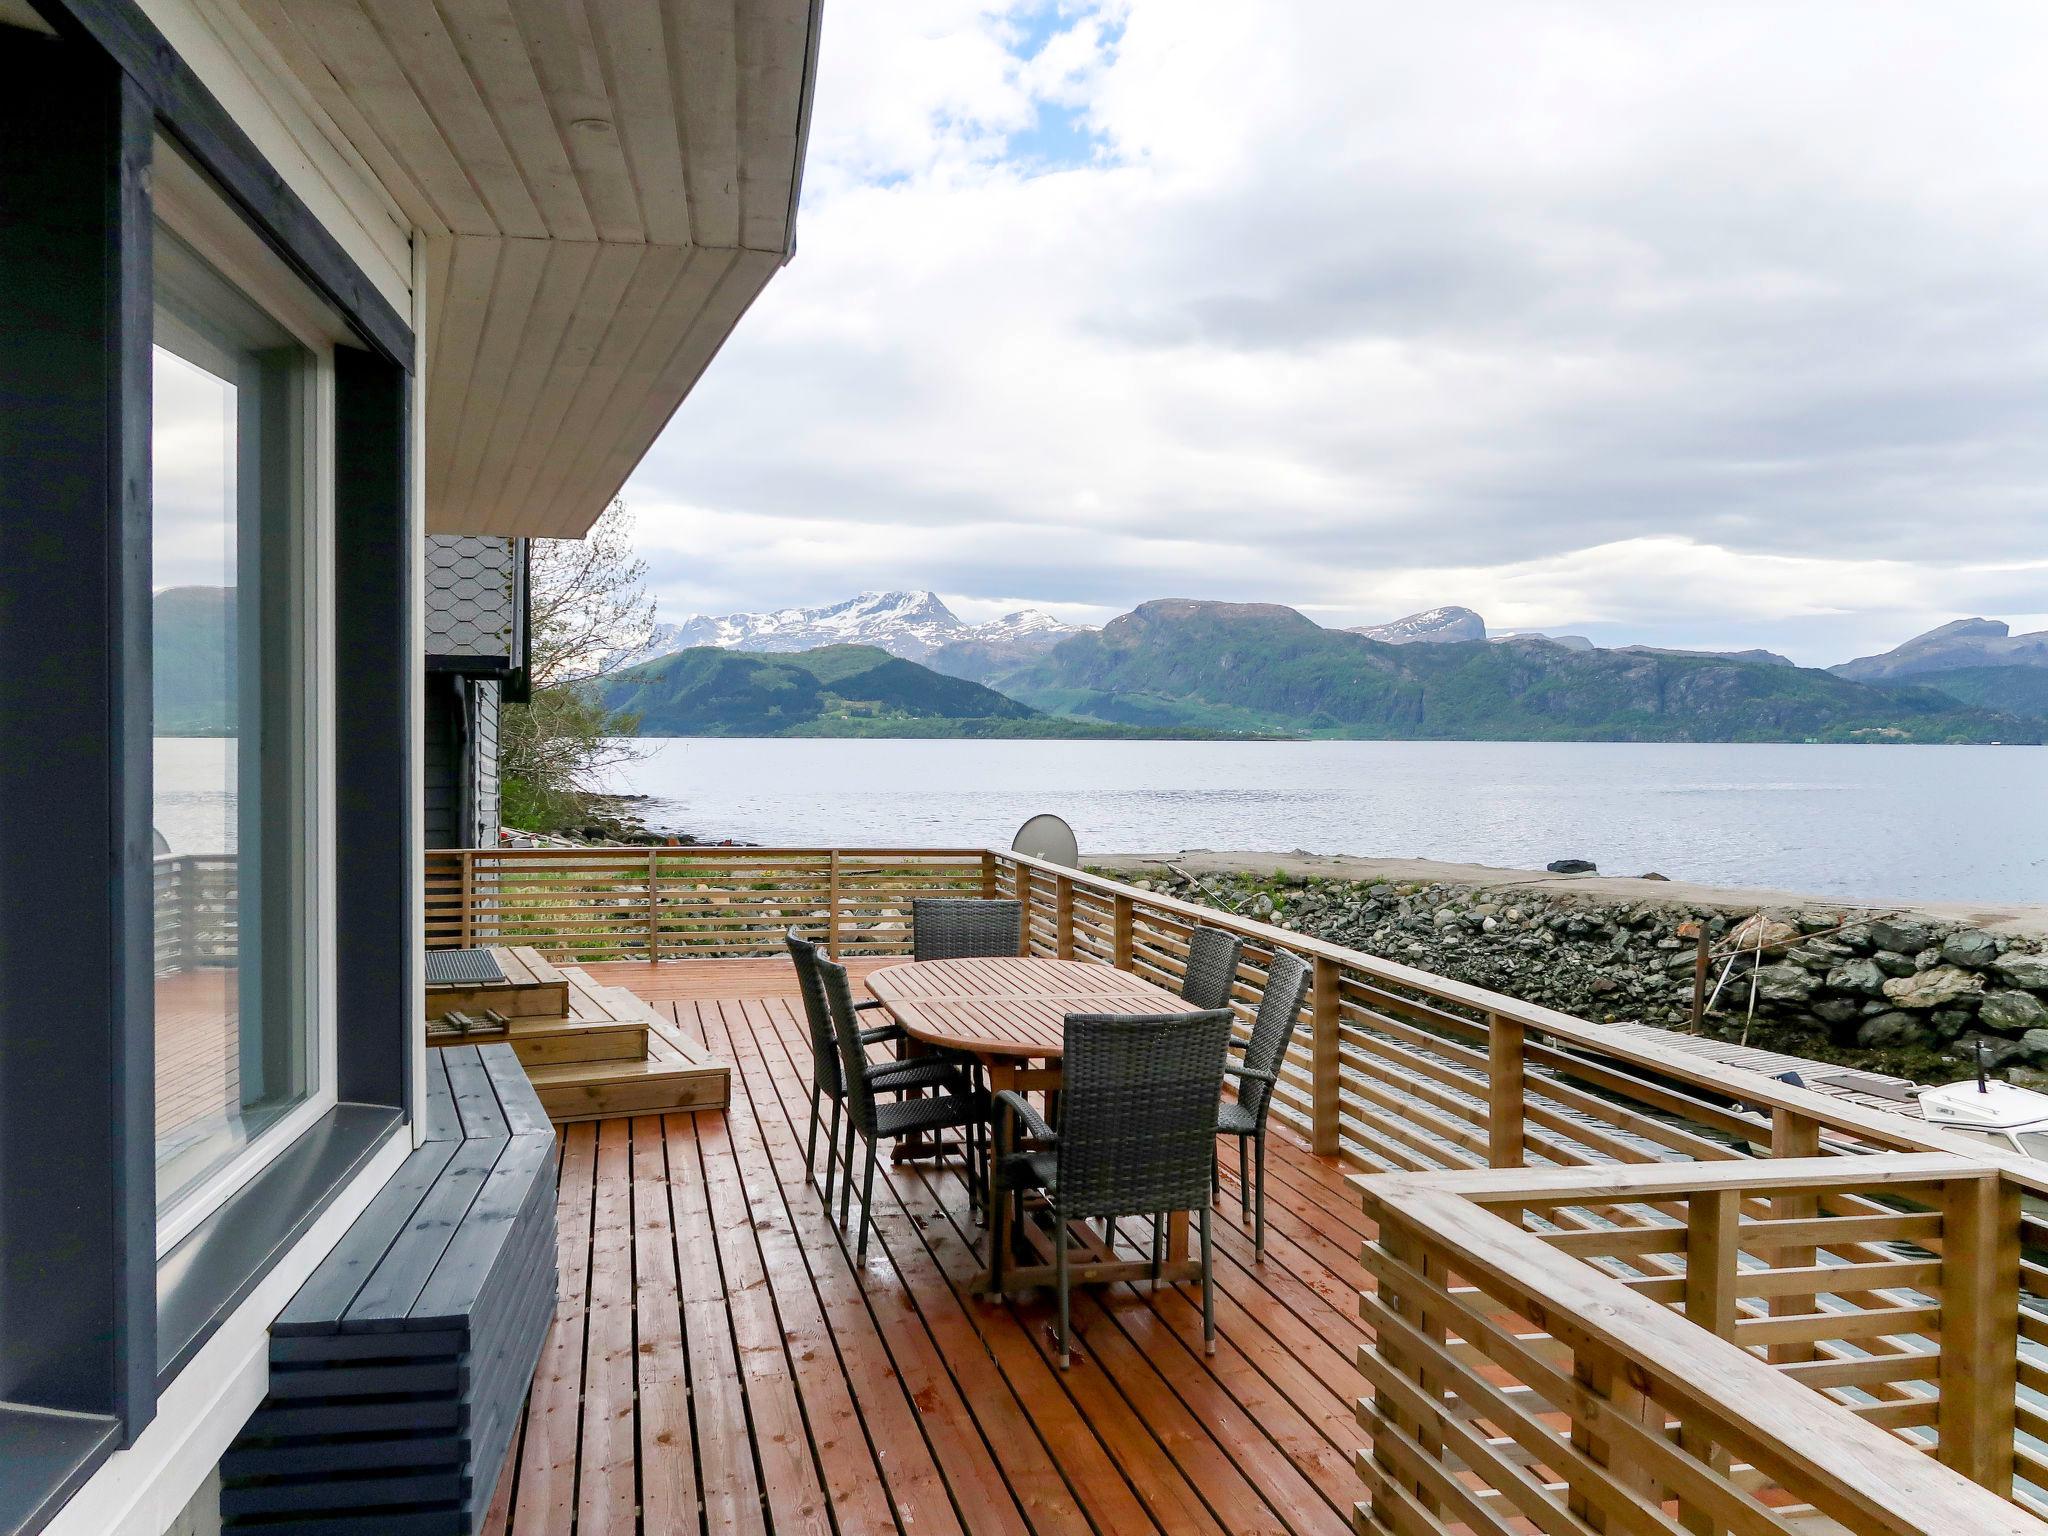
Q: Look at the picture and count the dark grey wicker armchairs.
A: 6